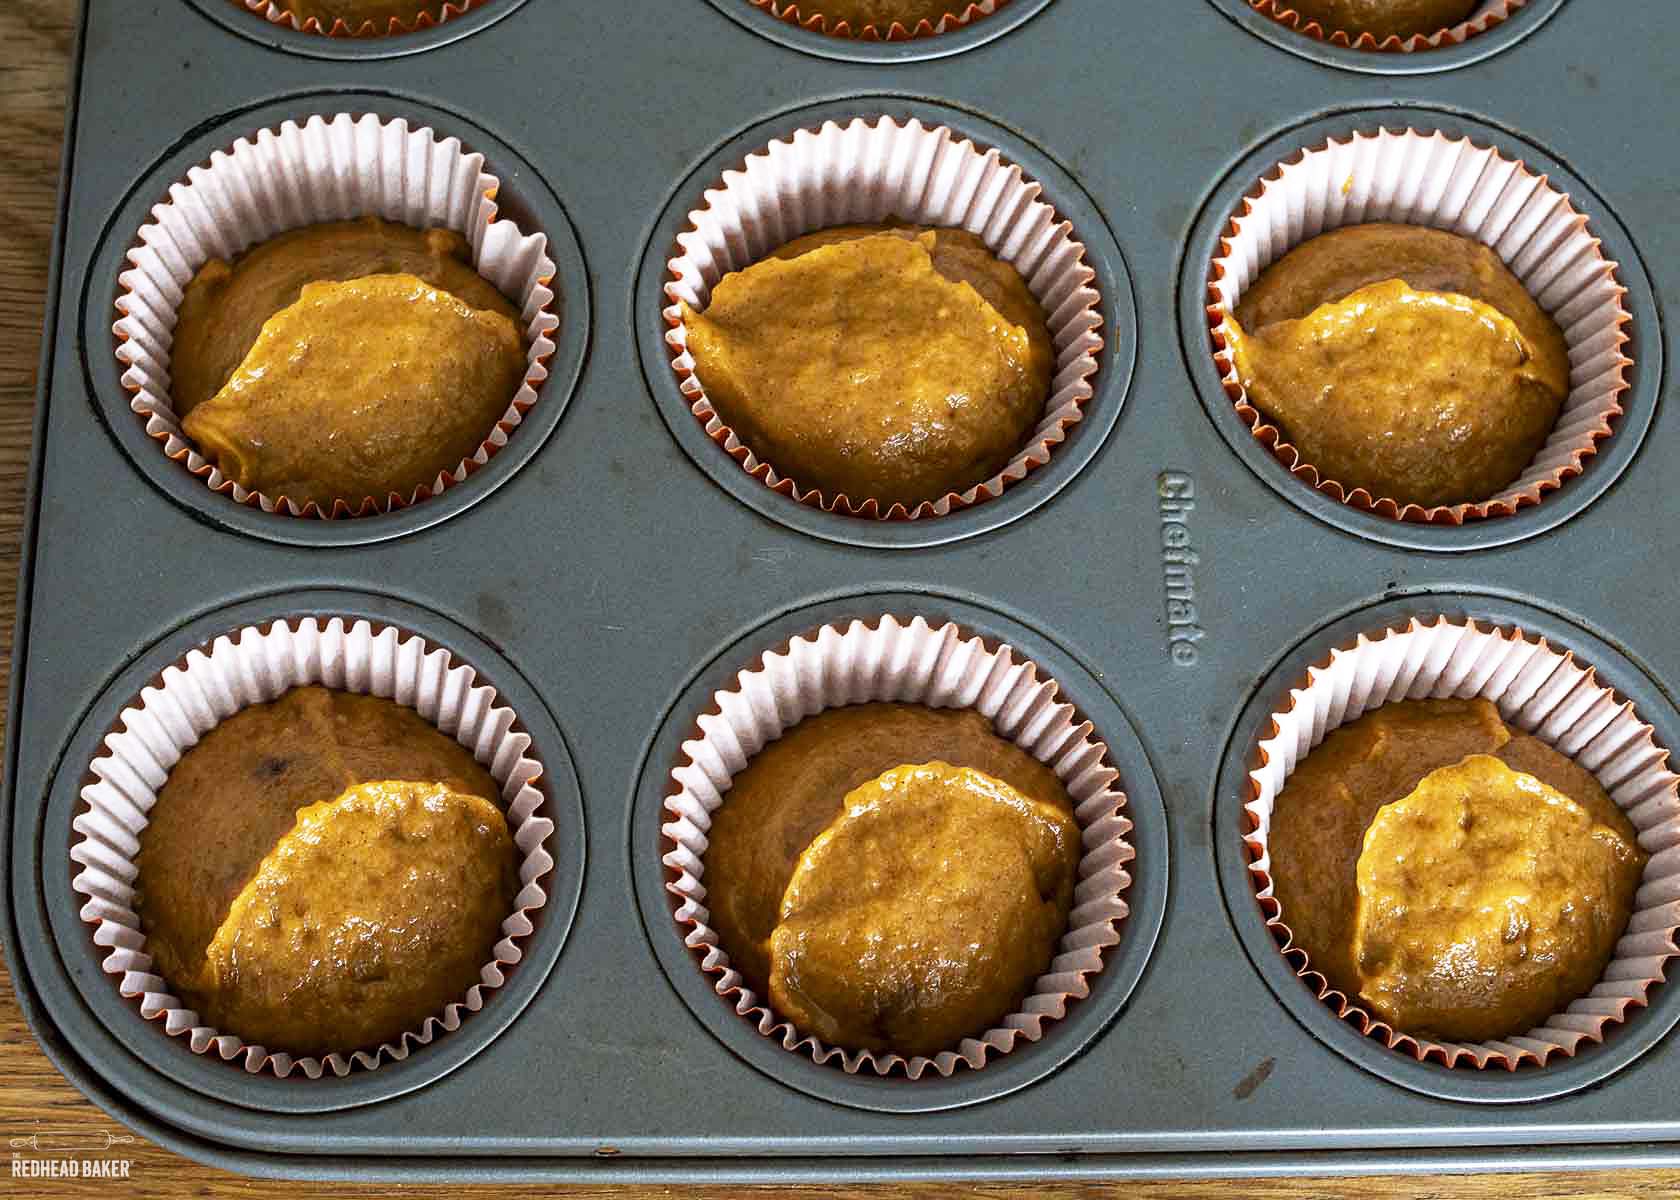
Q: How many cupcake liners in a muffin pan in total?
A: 9